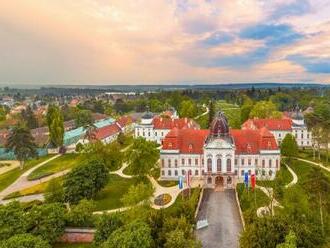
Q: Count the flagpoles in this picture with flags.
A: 4